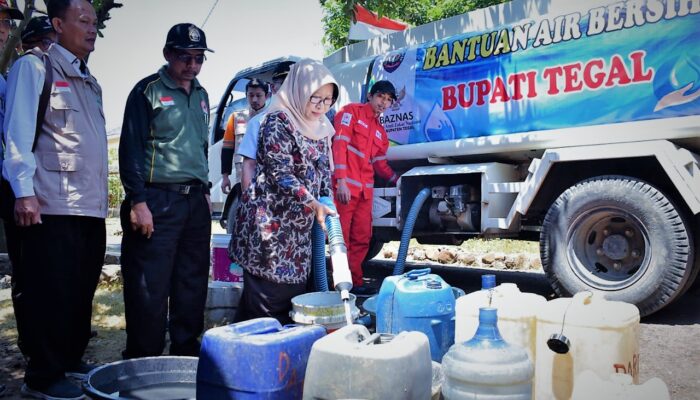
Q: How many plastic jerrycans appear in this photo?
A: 6